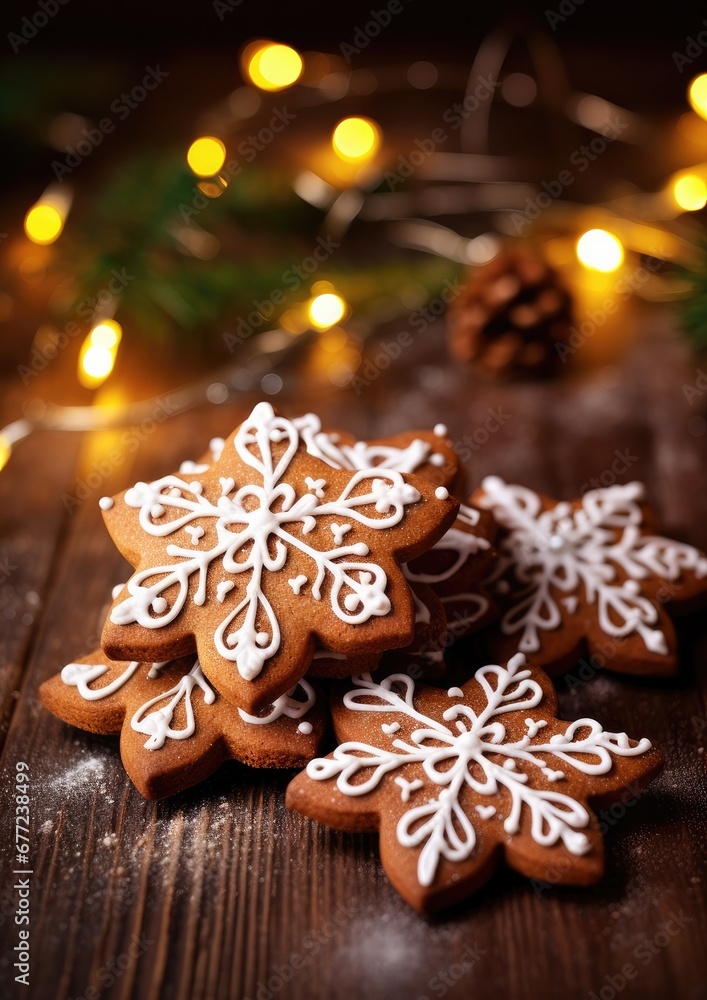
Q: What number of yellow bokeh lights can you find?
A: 10